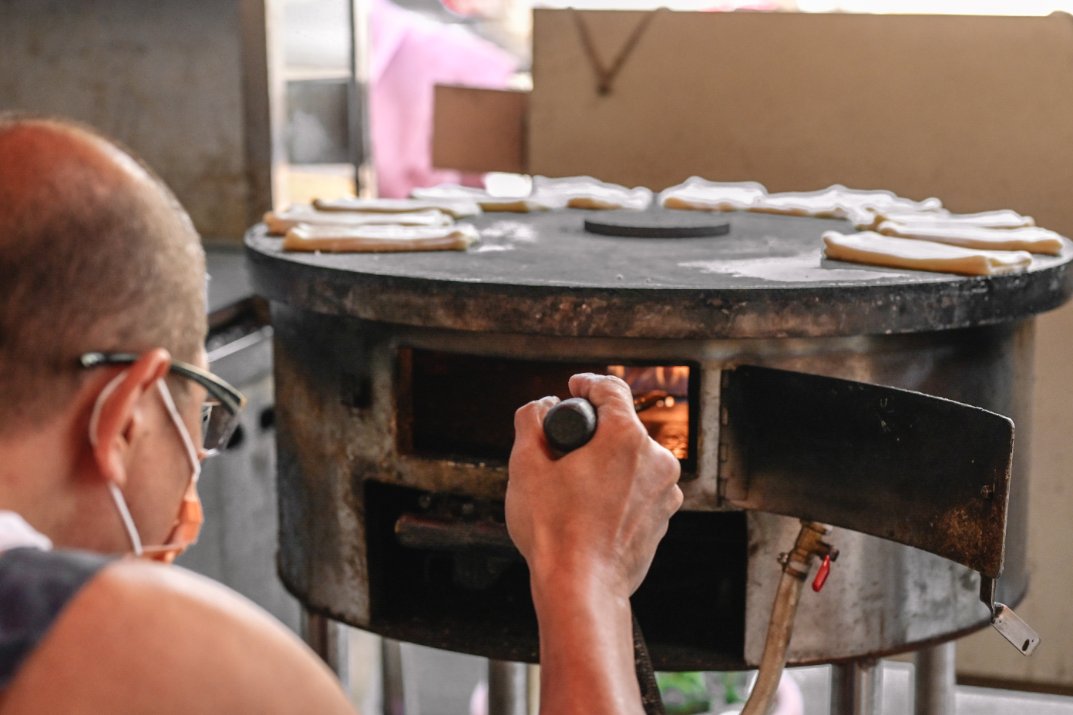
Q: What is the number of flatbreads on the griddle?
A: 11